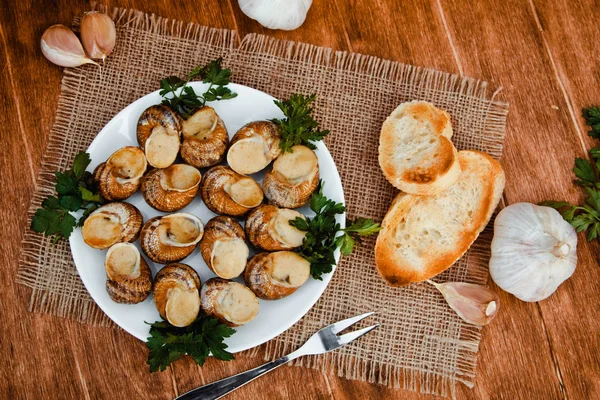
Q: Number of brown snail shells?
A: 15